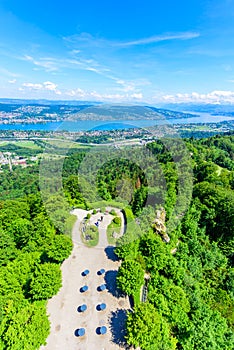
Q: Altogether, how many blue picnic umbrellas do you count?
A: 8